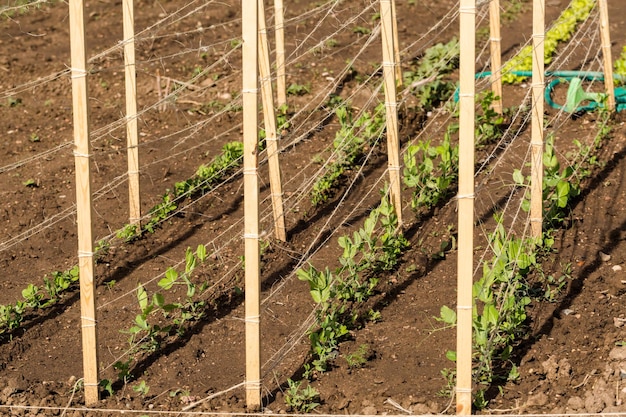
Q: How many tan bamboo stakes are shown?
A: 11